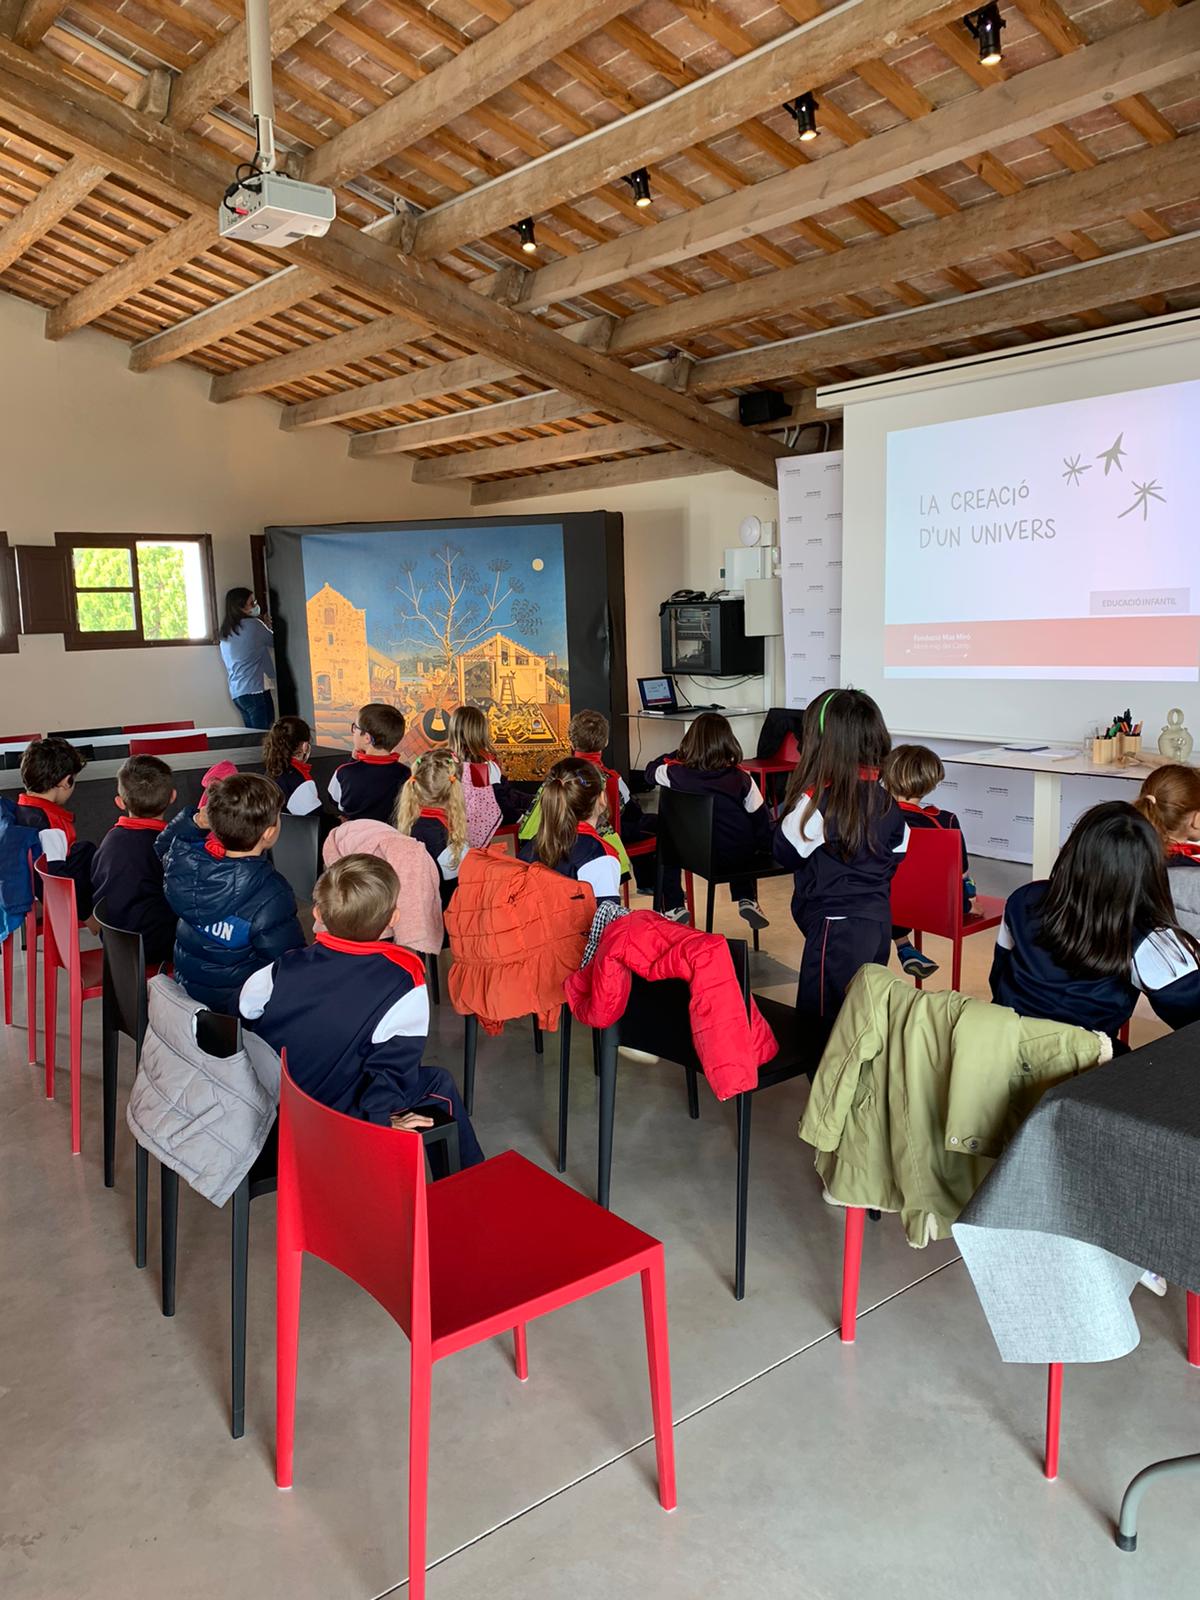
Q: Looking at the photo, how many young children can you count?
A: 15